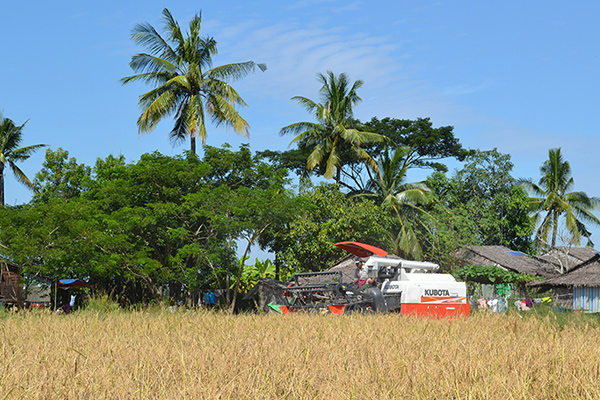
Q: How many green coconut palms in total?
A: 5